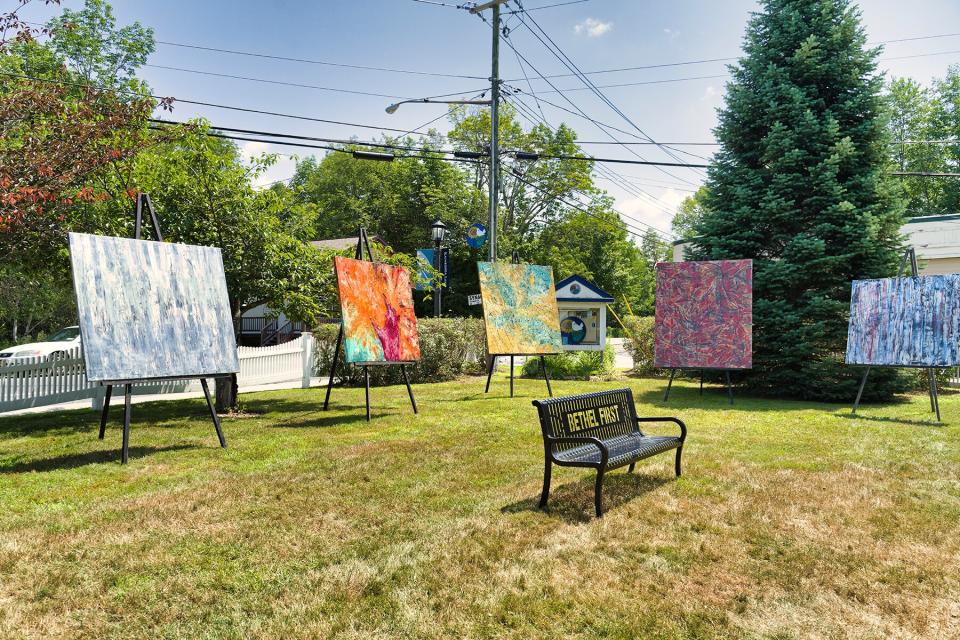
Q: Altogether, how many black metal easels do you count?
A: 5